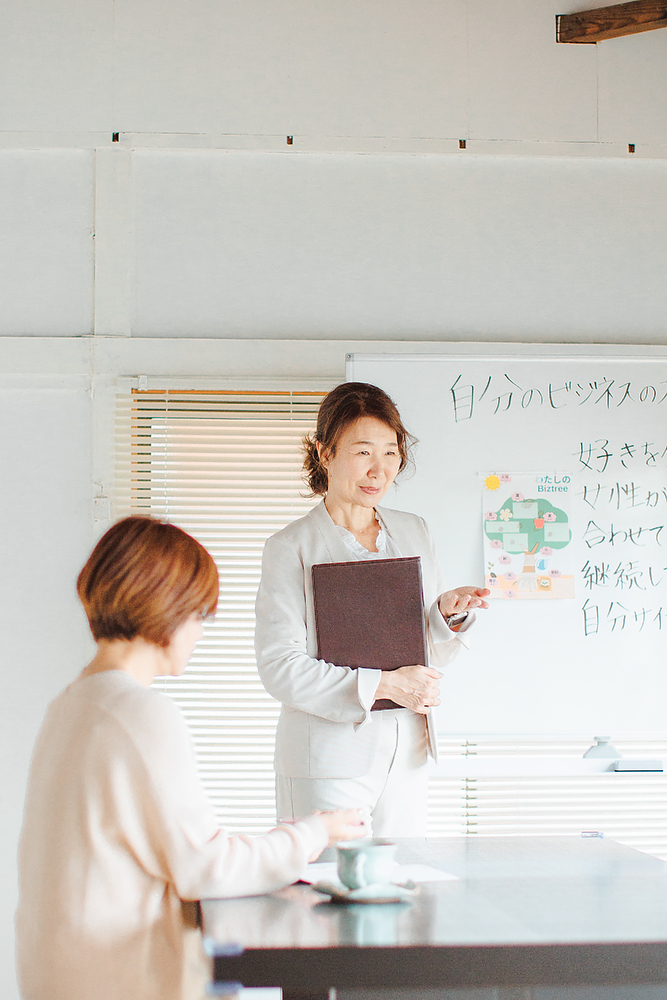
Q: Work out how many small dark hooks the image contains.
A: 4